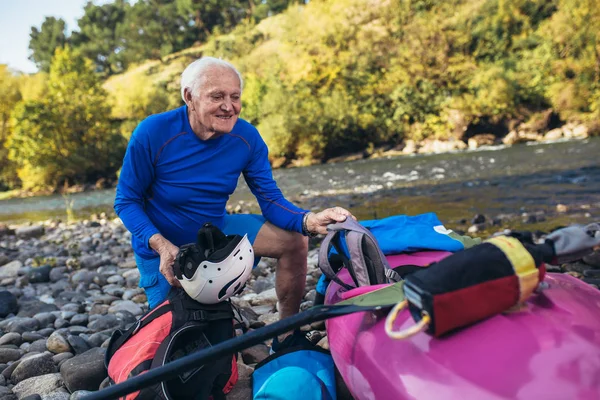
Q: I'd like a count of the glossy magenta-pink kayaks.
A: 1